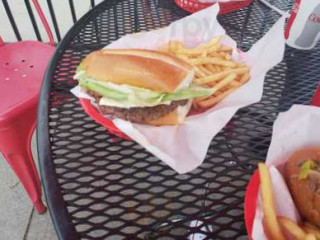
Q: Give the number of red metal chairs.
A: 1